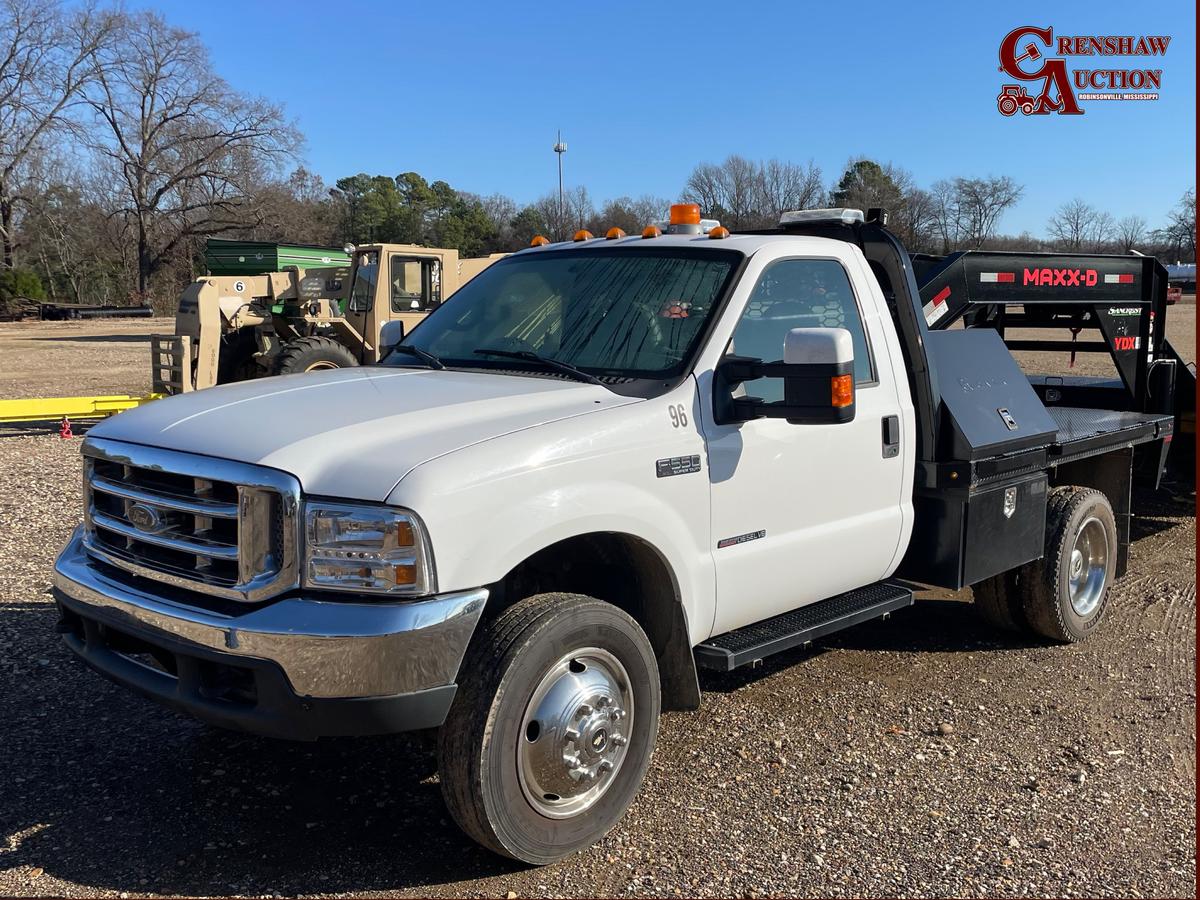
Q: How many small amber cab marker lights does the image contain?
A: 5